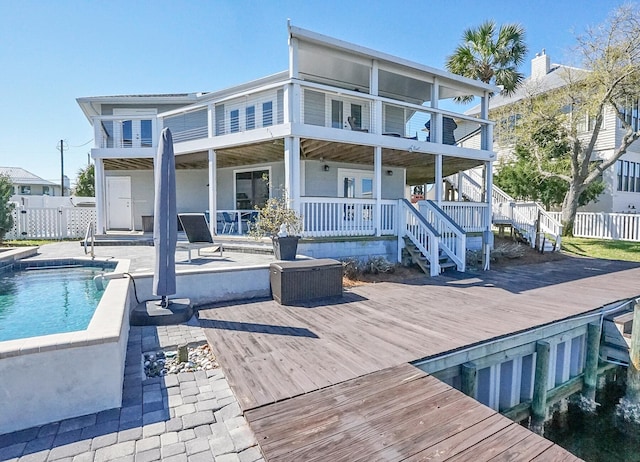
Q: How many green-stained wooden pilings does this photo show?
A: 4